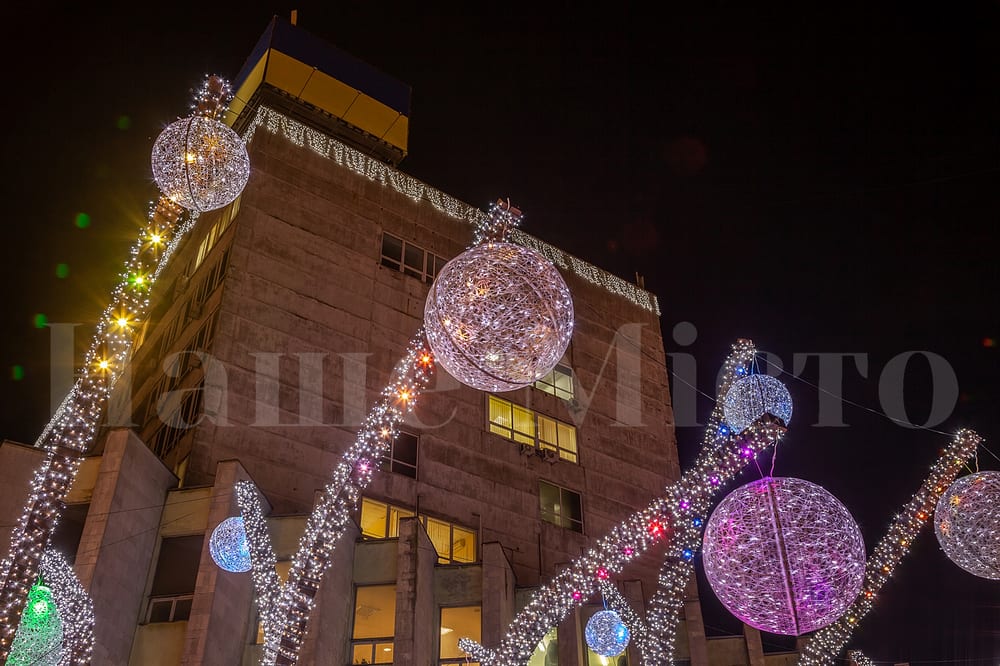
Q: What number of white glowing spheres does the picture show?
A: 3